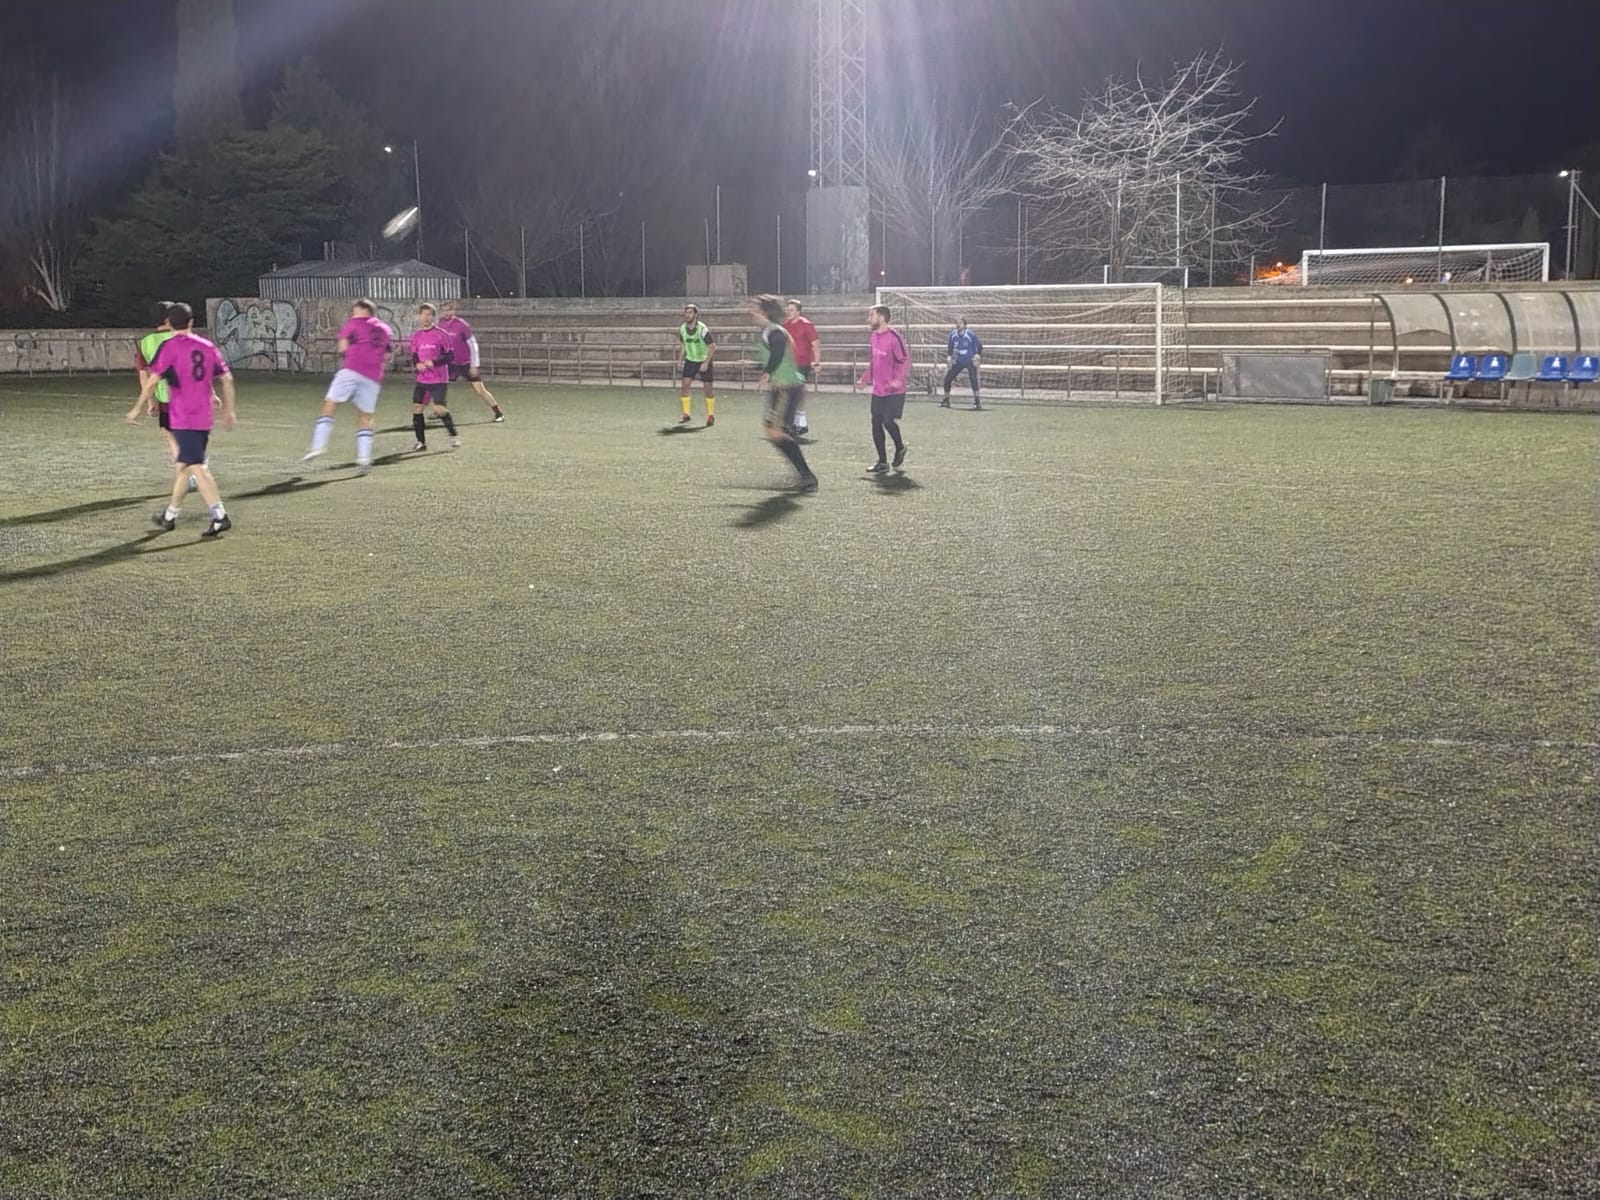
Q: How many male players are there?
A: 10